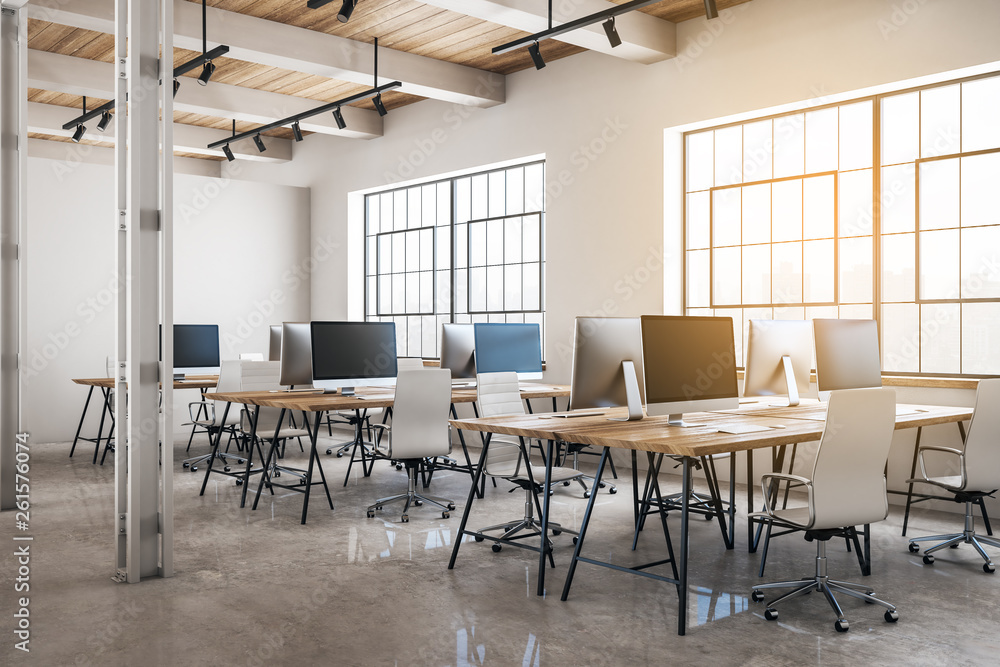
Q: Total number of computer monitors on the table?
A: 10